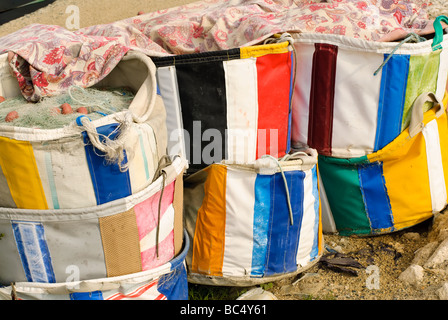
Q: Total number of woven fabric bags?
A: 7